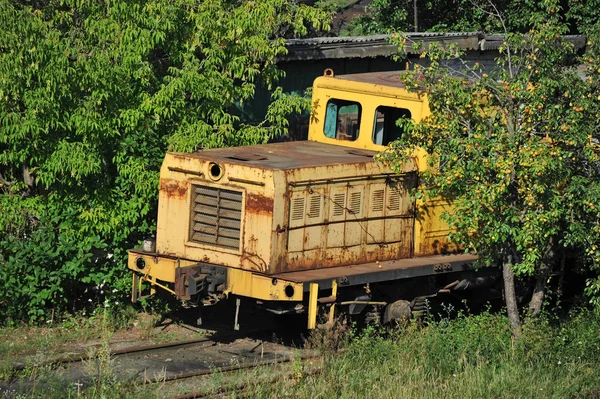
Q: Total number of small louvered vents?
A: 6